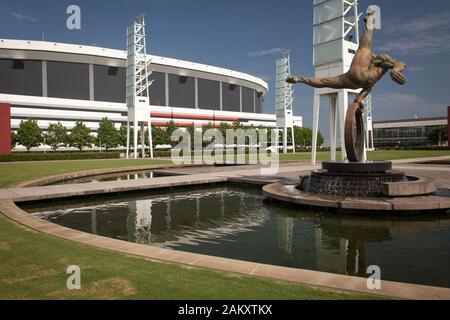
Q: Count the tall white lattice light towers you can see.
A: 4